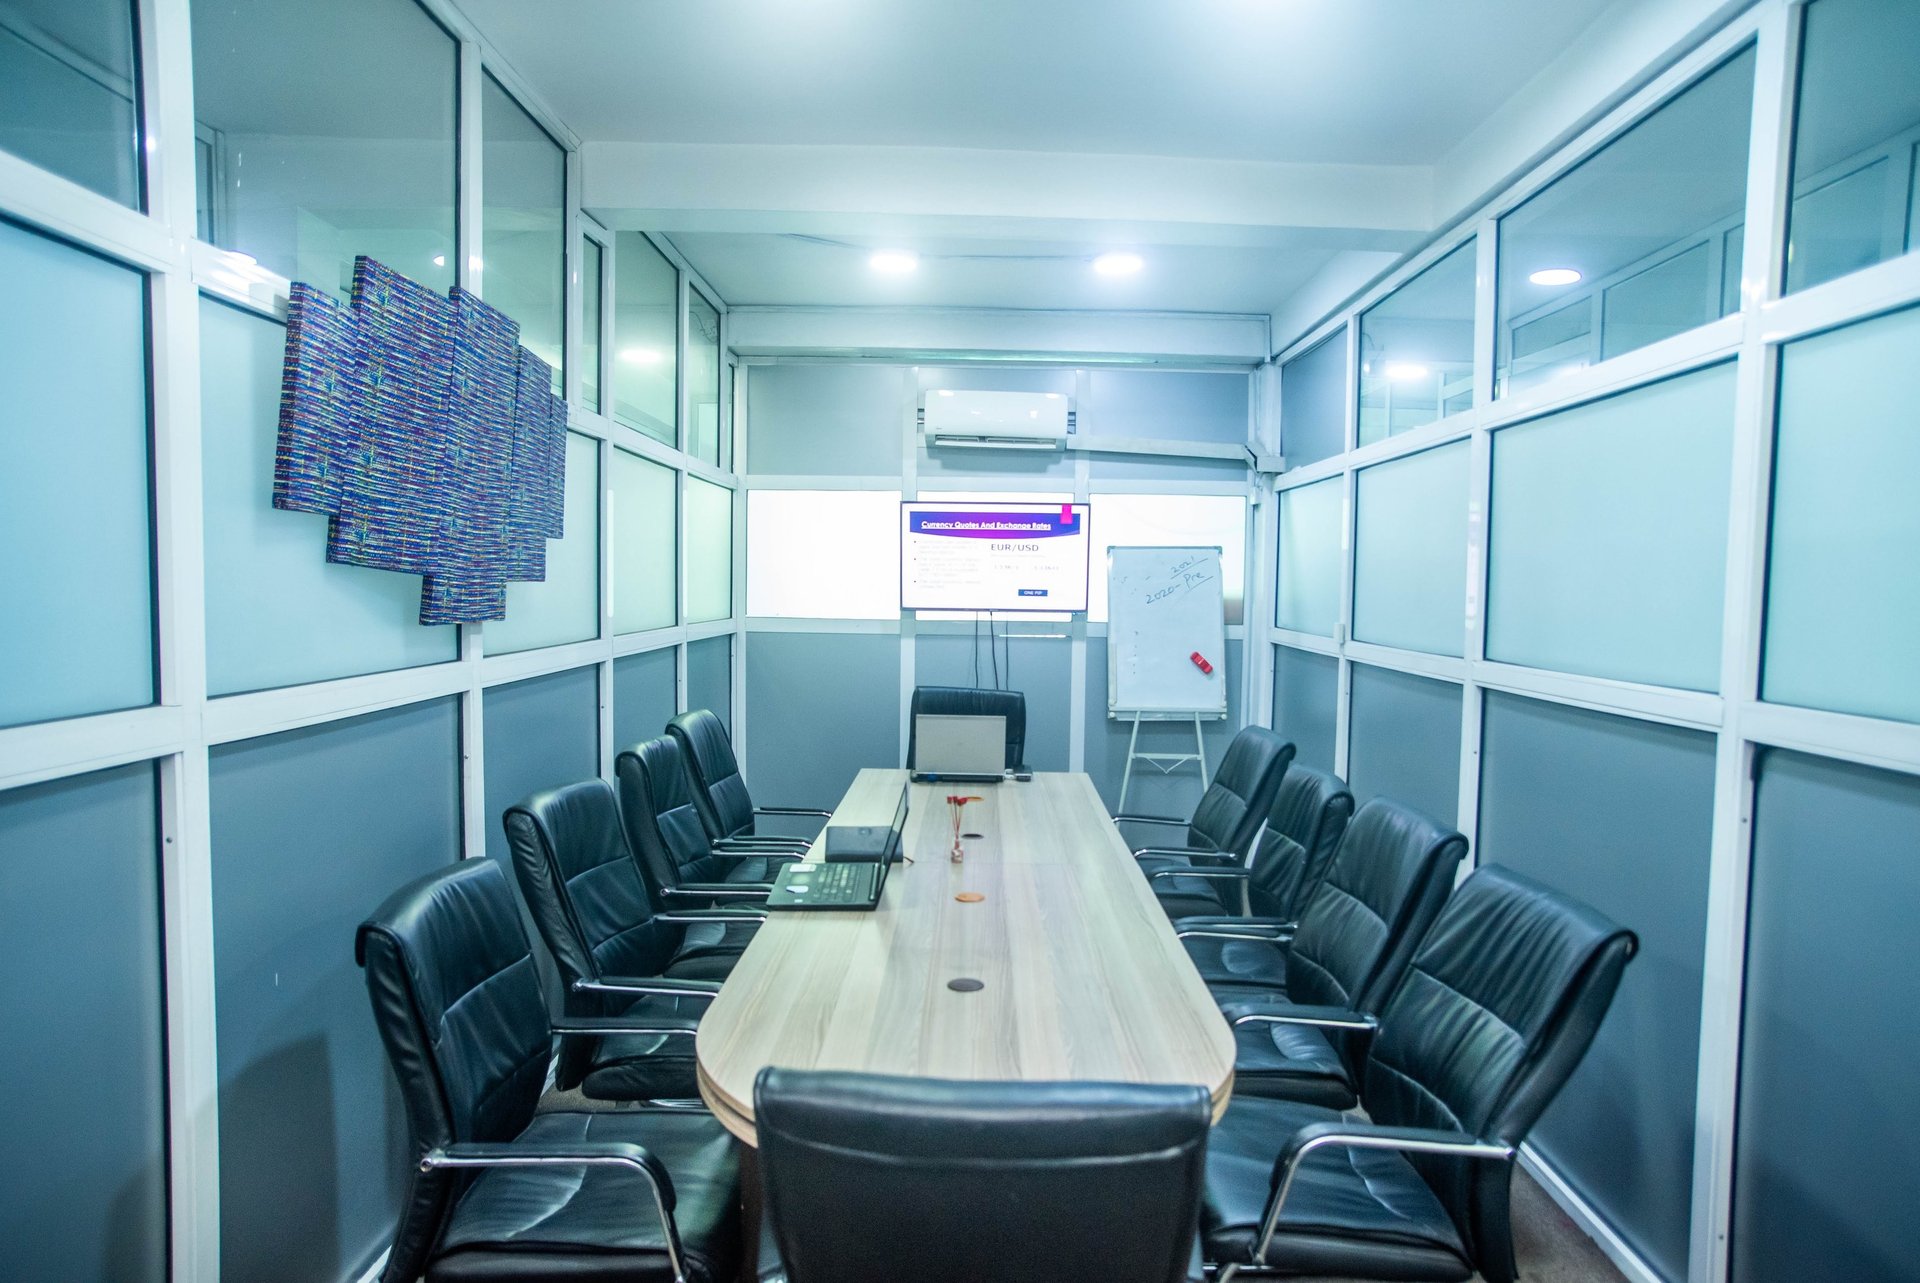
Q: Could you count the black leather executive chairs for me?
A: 10